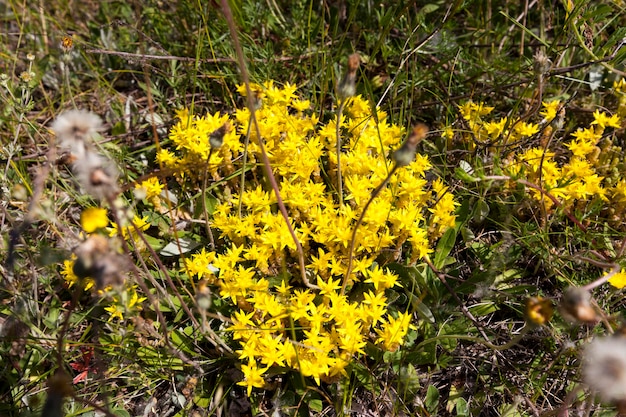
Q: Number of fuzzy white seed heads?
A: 3